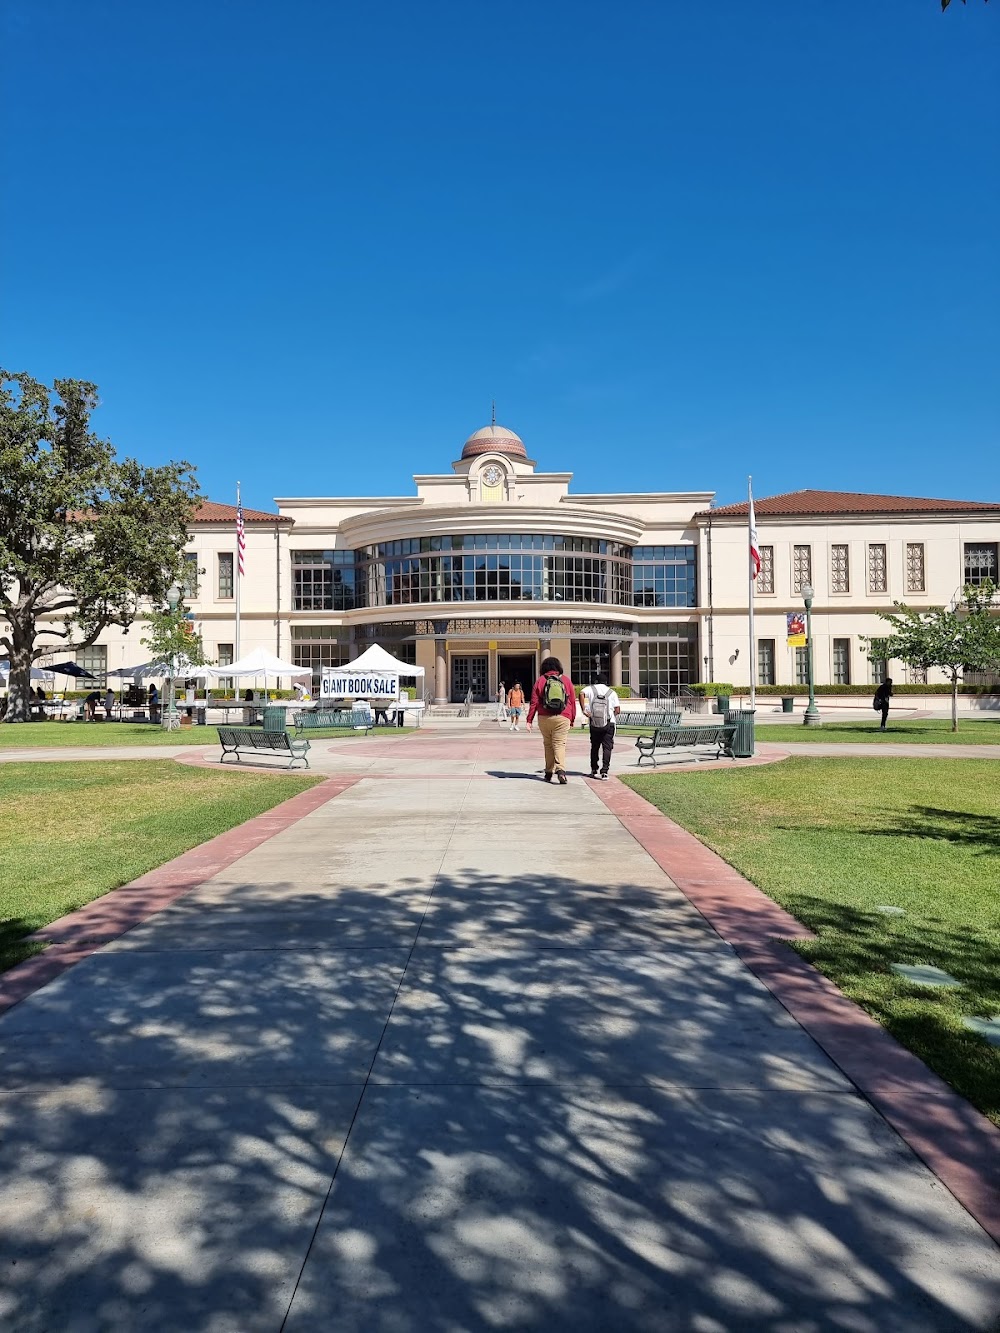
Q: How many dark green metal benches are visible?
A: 4